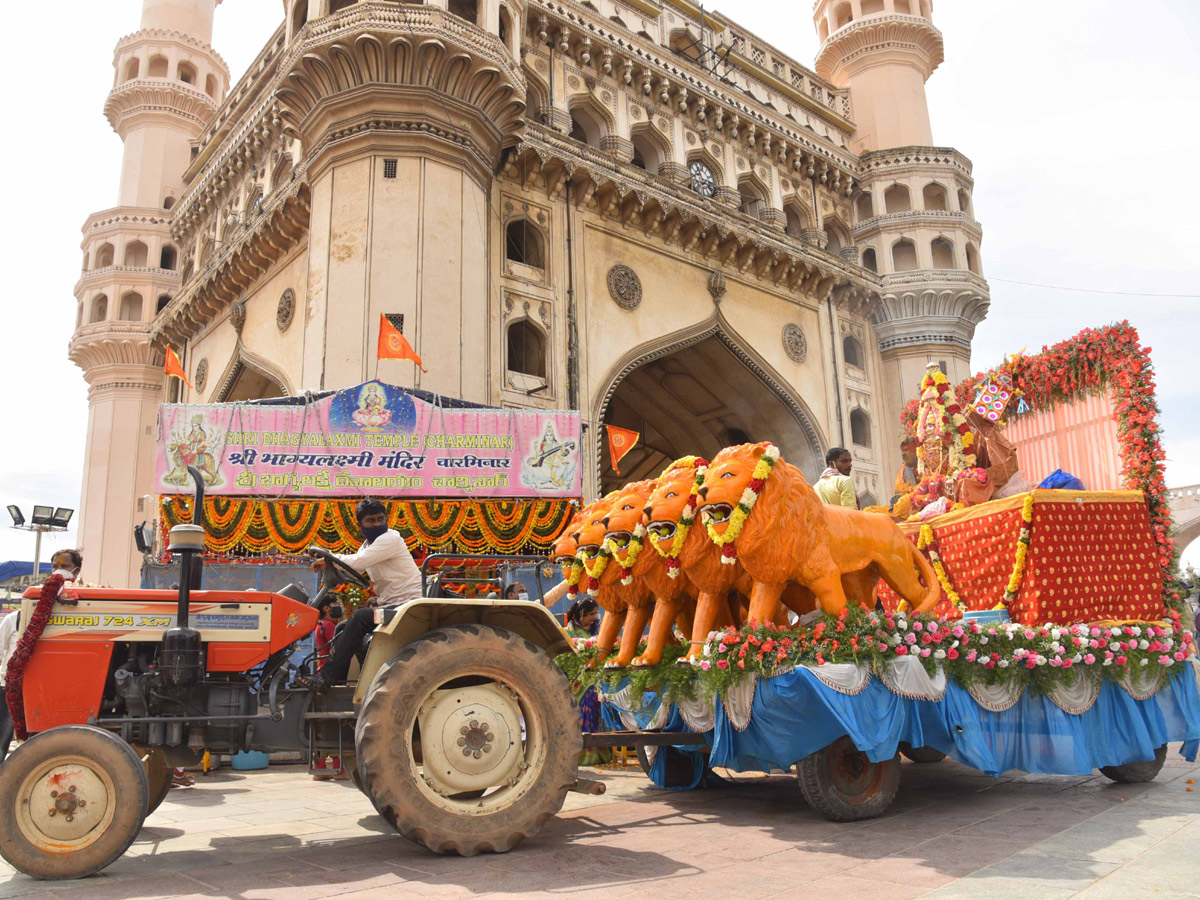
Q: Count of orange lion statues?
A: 5